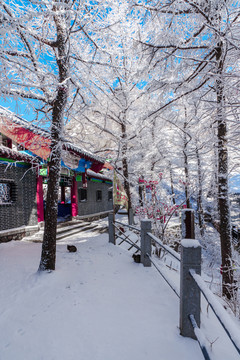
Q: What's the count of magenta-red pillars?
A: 2